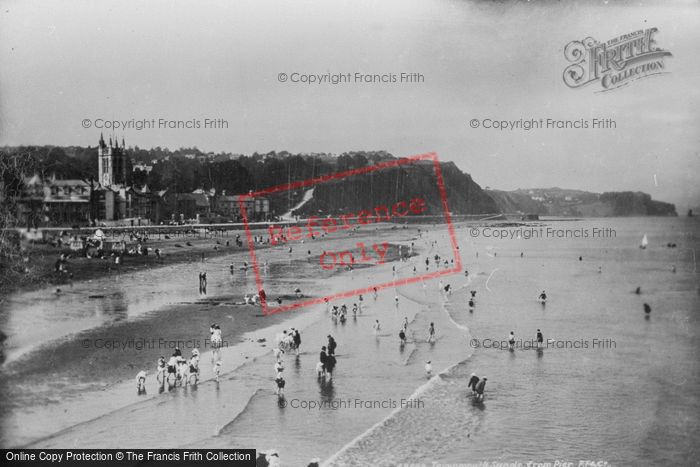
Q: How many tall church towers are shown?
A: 1